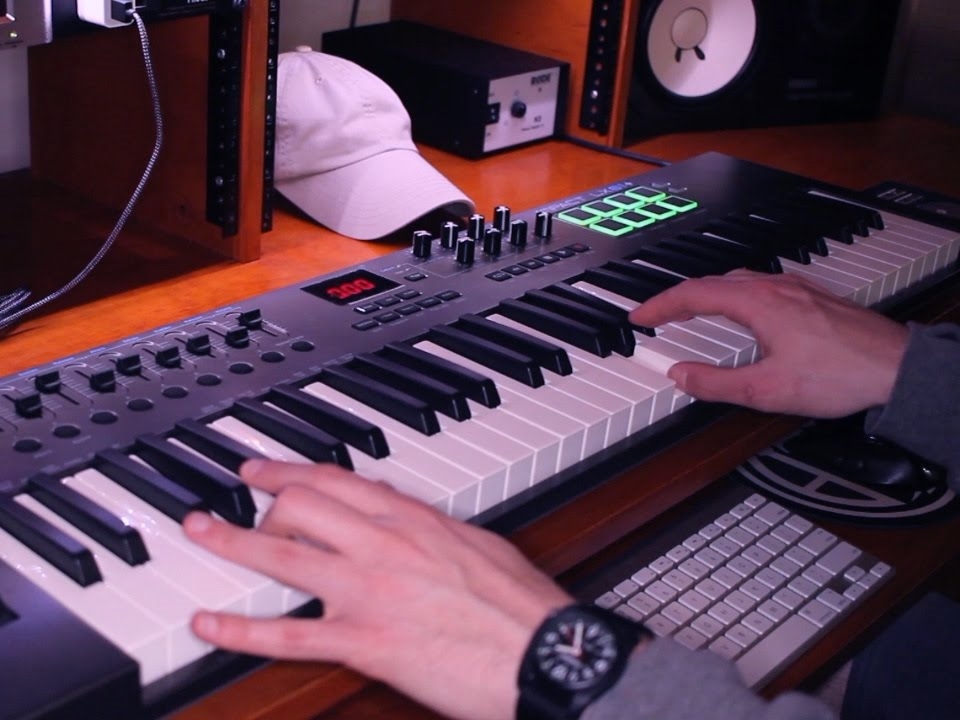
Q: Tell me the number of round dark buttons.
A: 9